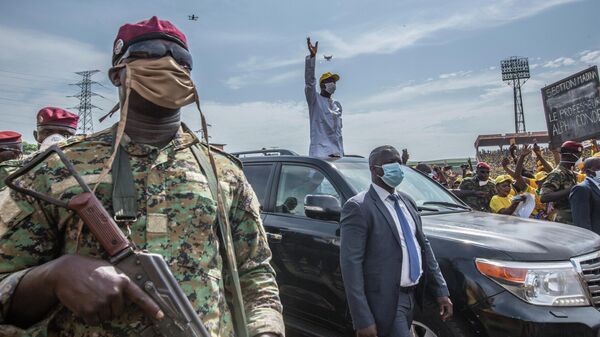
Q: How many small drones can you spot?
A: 2